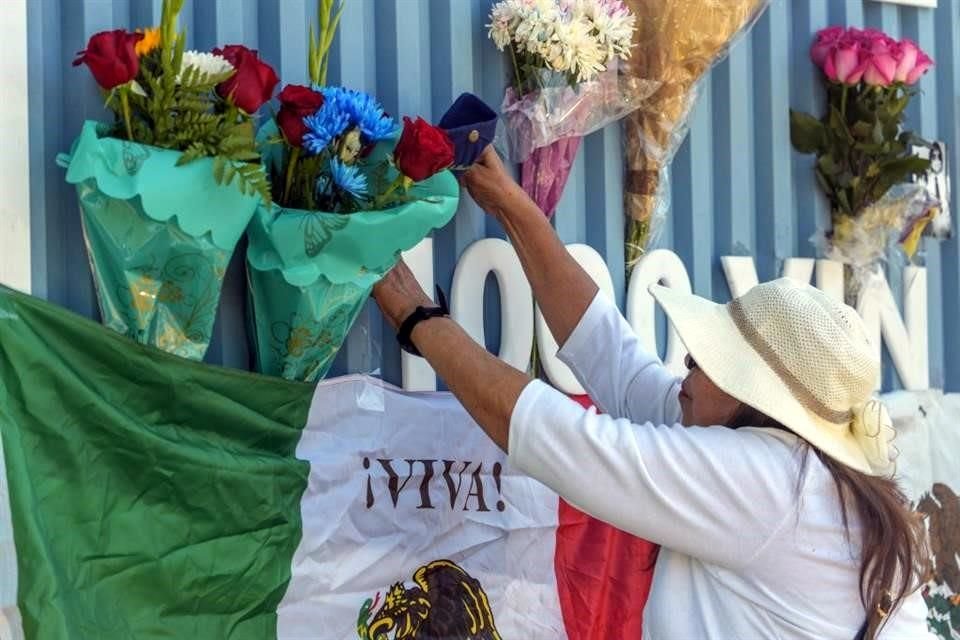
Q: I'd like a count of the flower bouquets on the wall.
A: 5